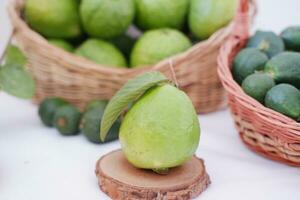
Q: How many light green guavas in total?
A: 8